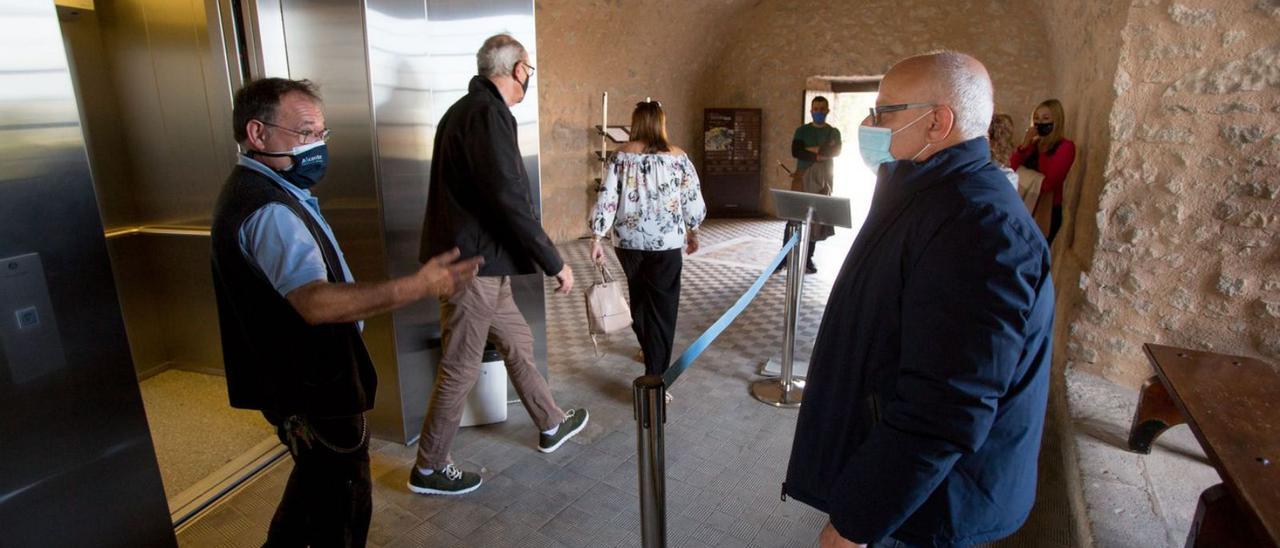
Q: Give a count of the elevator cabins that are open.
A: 1